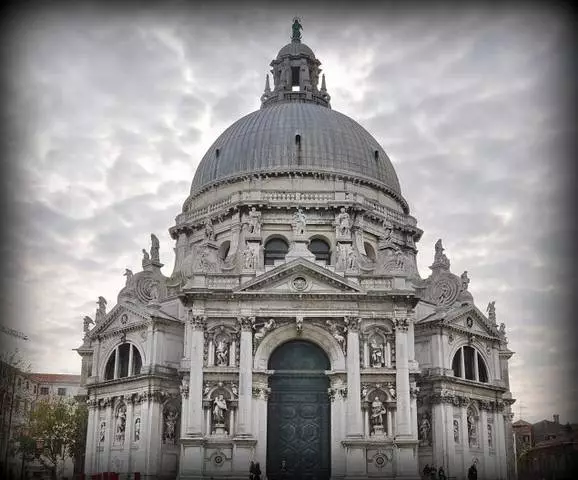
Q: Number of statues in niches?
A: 12